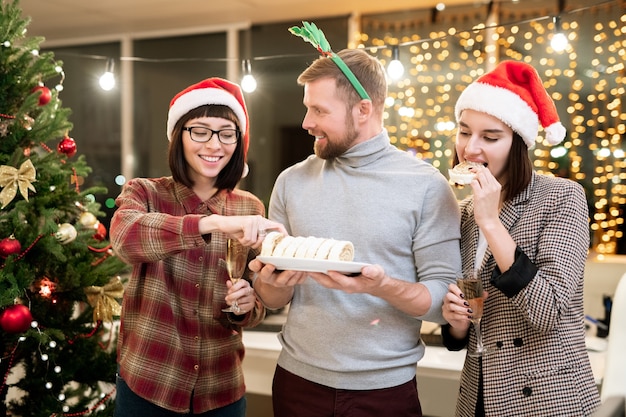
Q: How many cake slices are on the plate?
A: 7